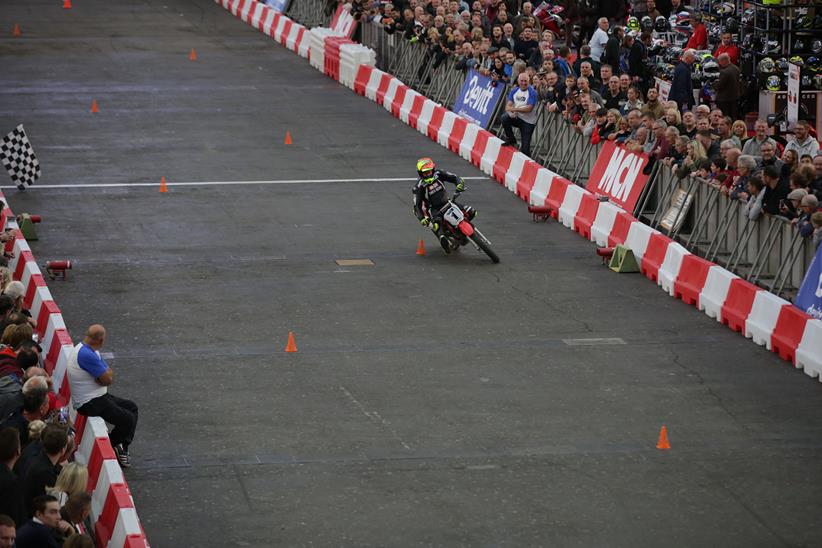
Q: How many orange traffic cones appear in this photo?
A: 9